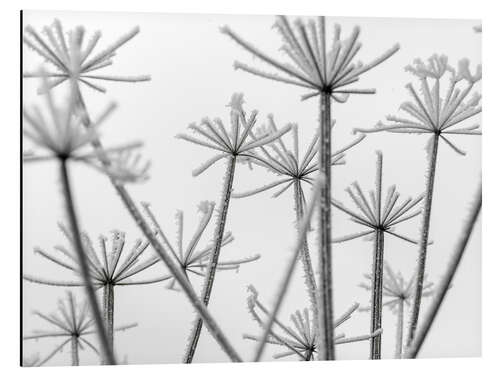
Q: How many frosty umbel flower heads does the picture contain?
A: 12